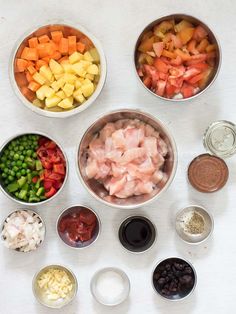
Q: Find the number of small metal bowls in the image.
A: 7